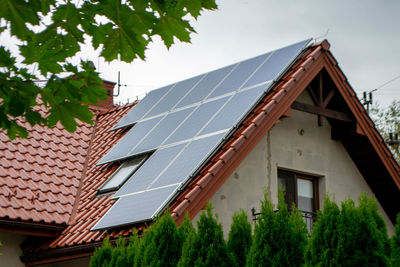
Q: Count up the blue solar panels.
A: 12